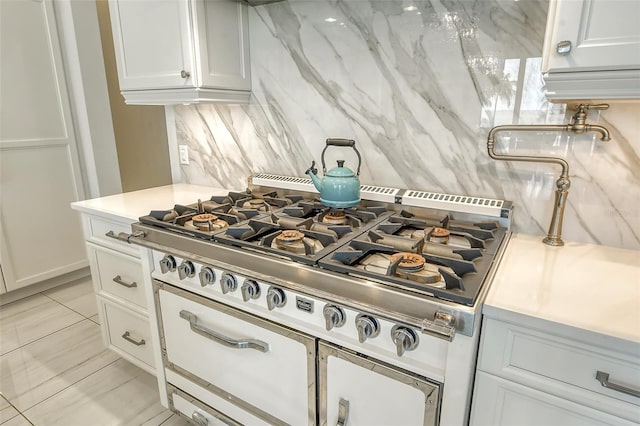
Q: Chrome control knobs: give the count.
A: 9